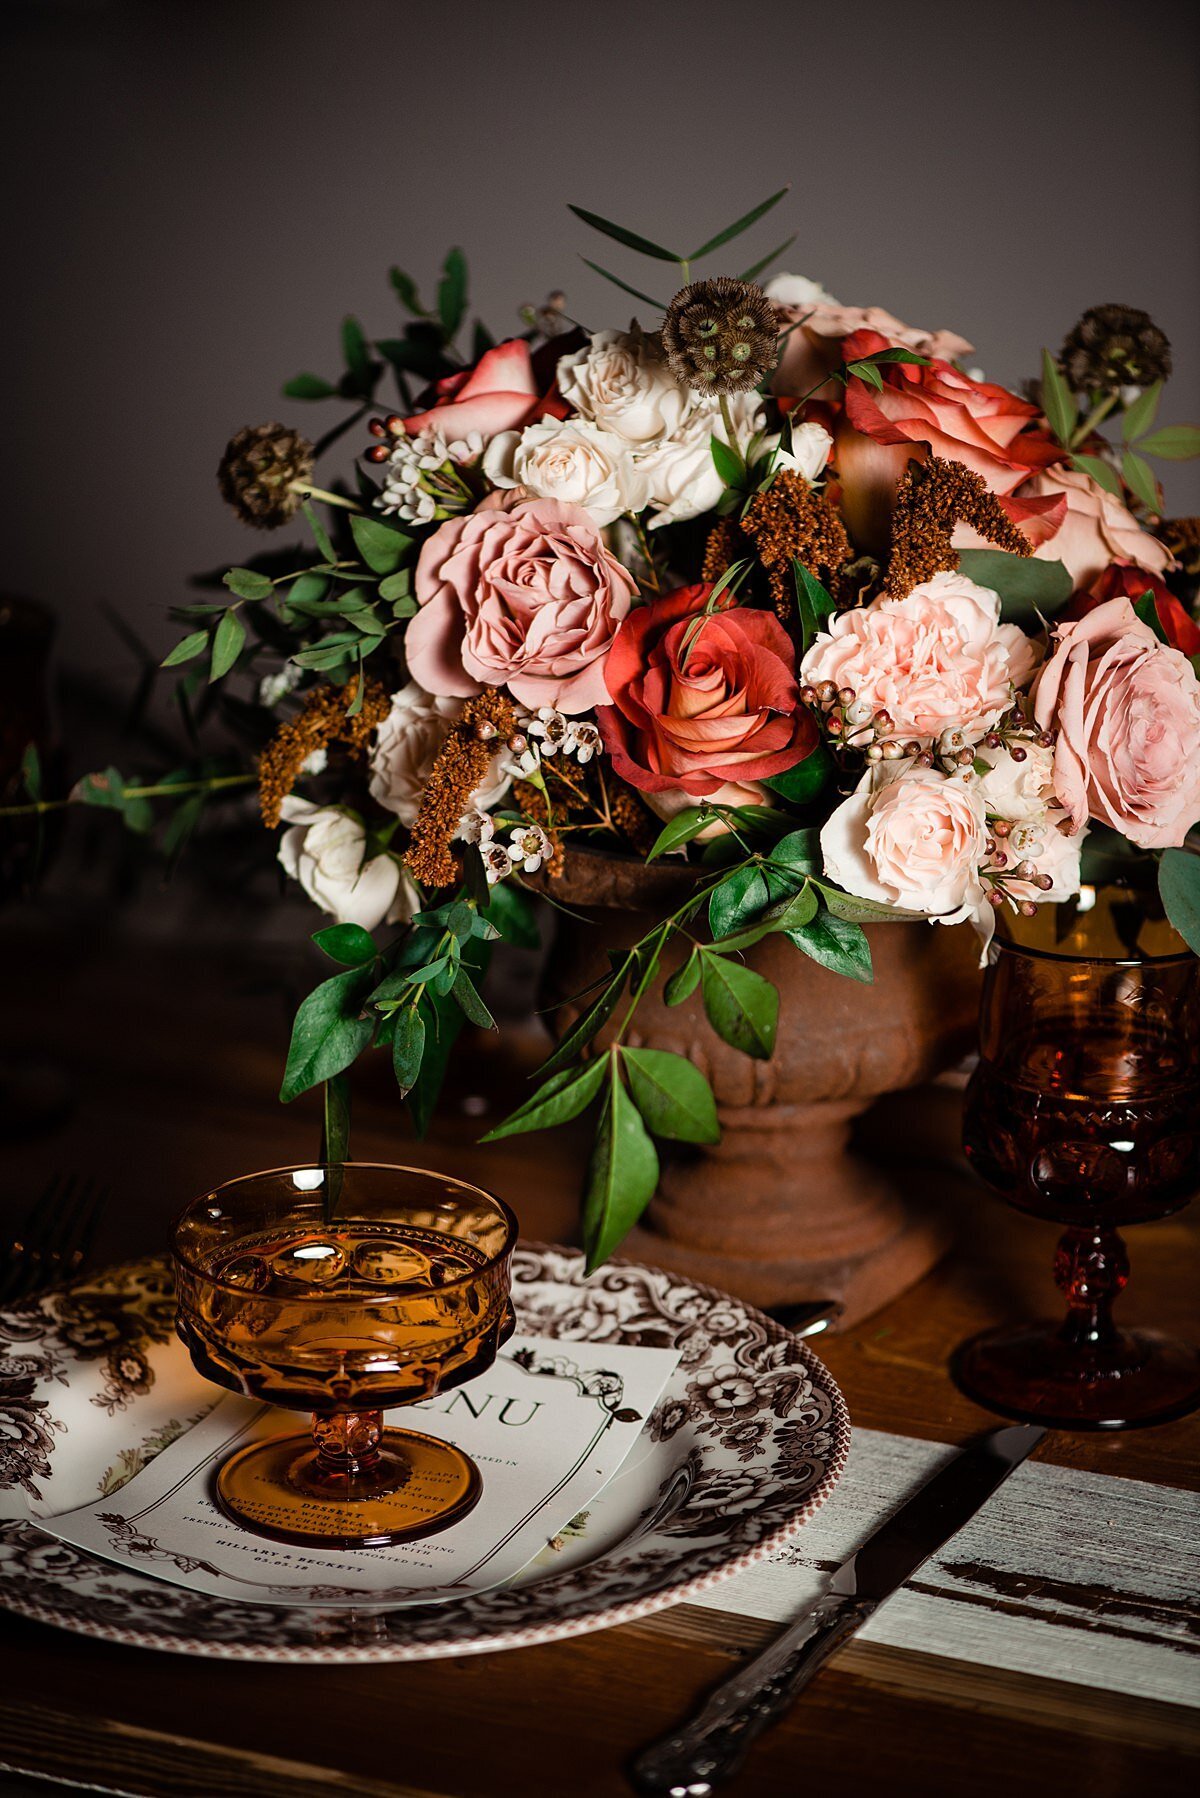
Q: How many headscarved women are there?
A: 0